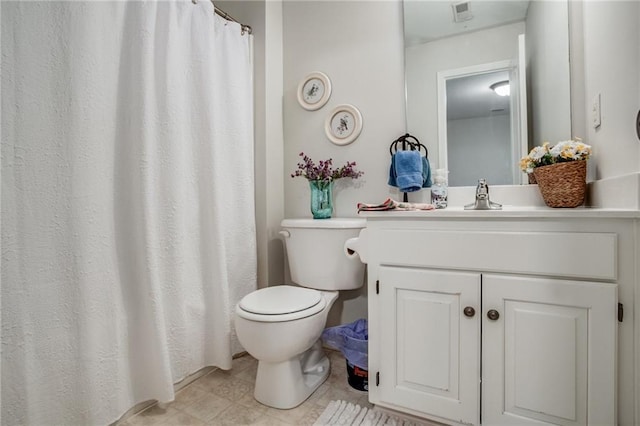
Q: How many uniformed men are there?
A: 0